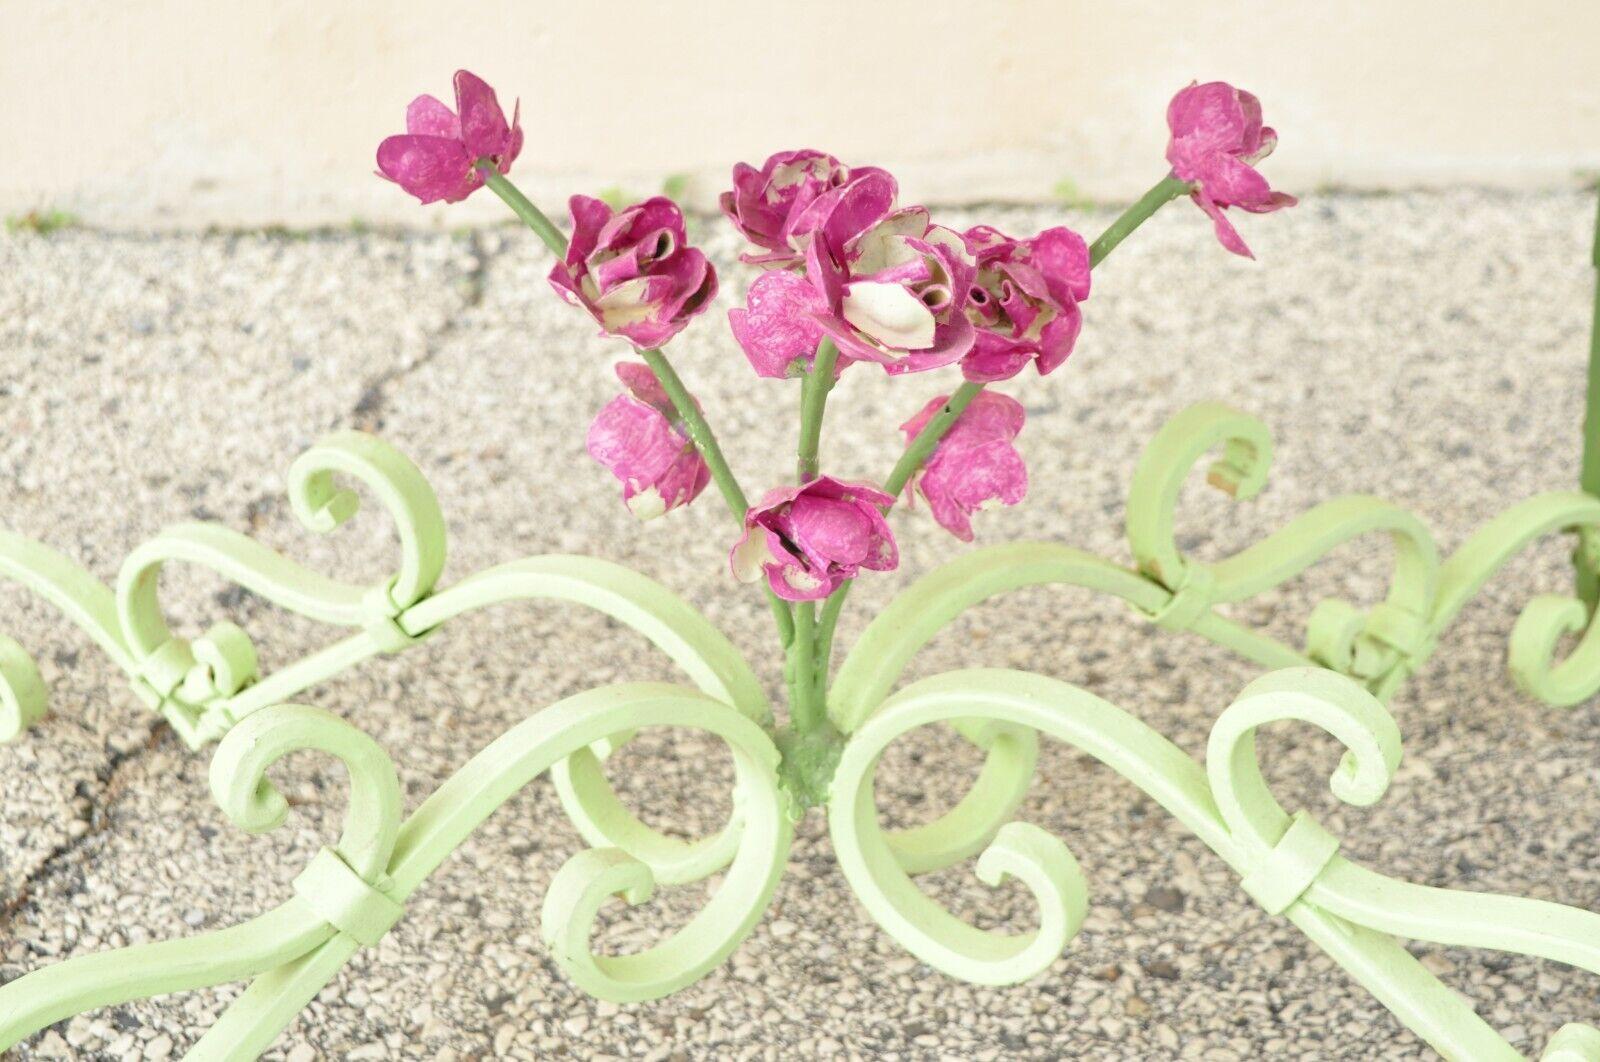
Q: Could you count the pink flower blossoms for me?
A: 10